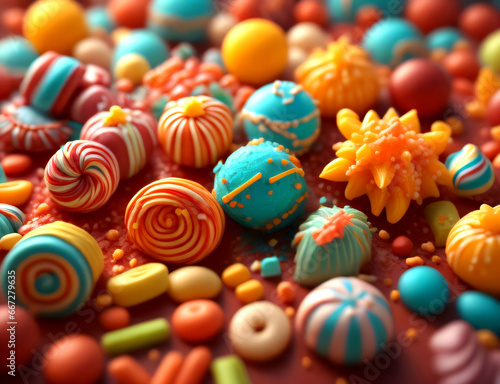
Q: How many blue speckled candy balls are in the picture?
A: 2